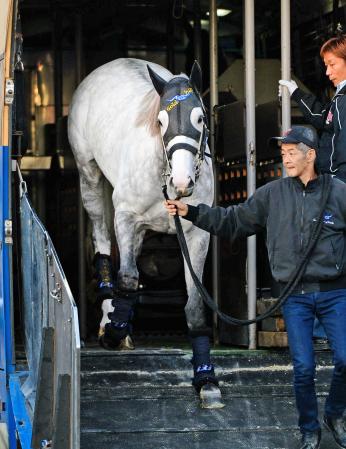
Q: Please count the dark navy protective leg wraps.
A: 3